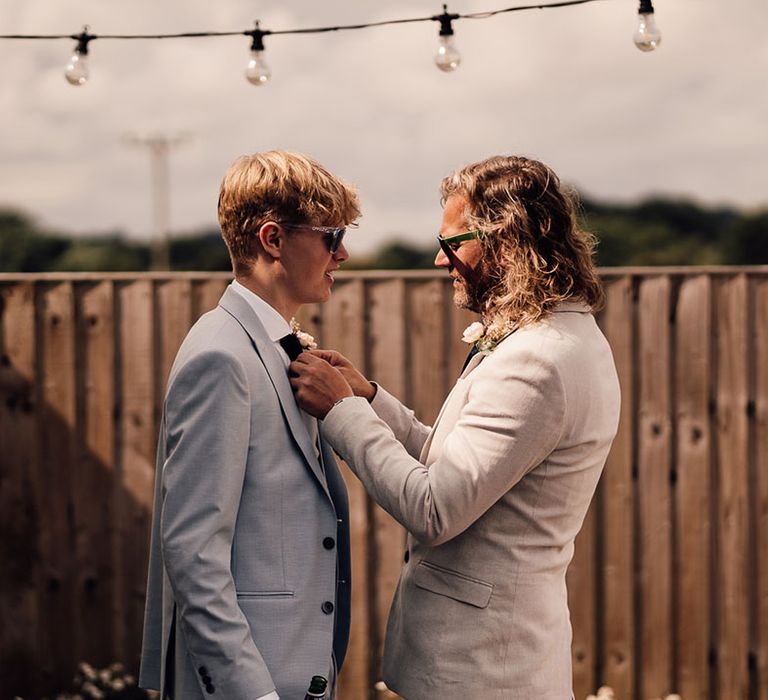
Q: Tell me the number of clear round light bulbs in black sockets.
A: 4